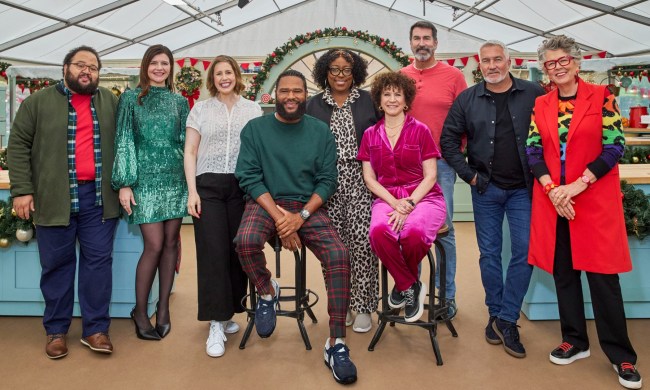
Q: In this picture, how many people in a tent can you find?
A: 9